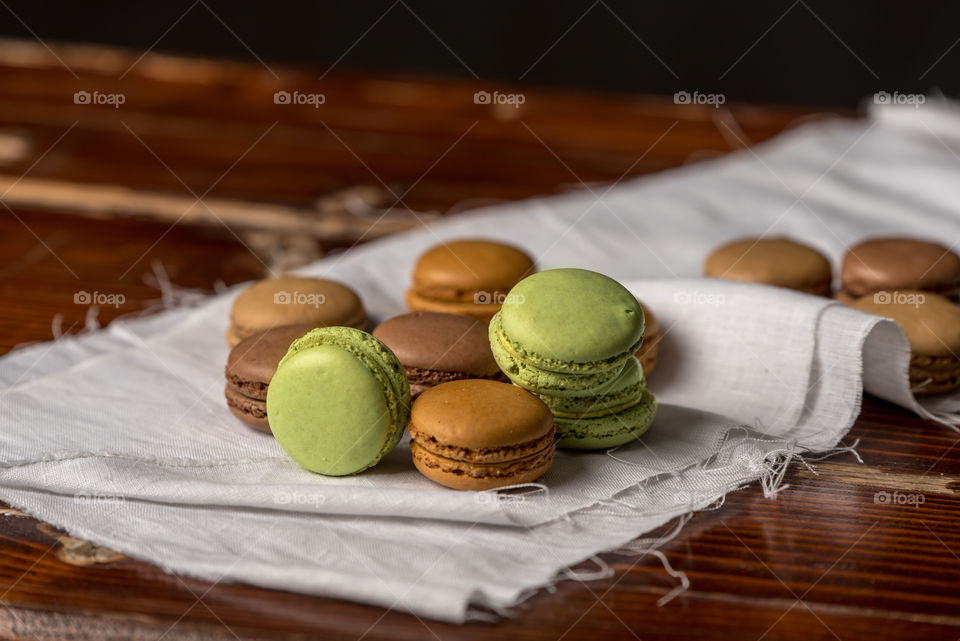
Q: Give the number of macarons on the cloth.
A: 12